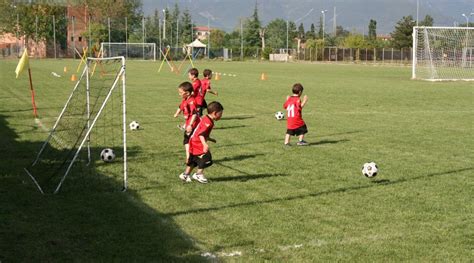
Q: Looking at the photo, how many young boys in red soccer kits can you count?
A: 5